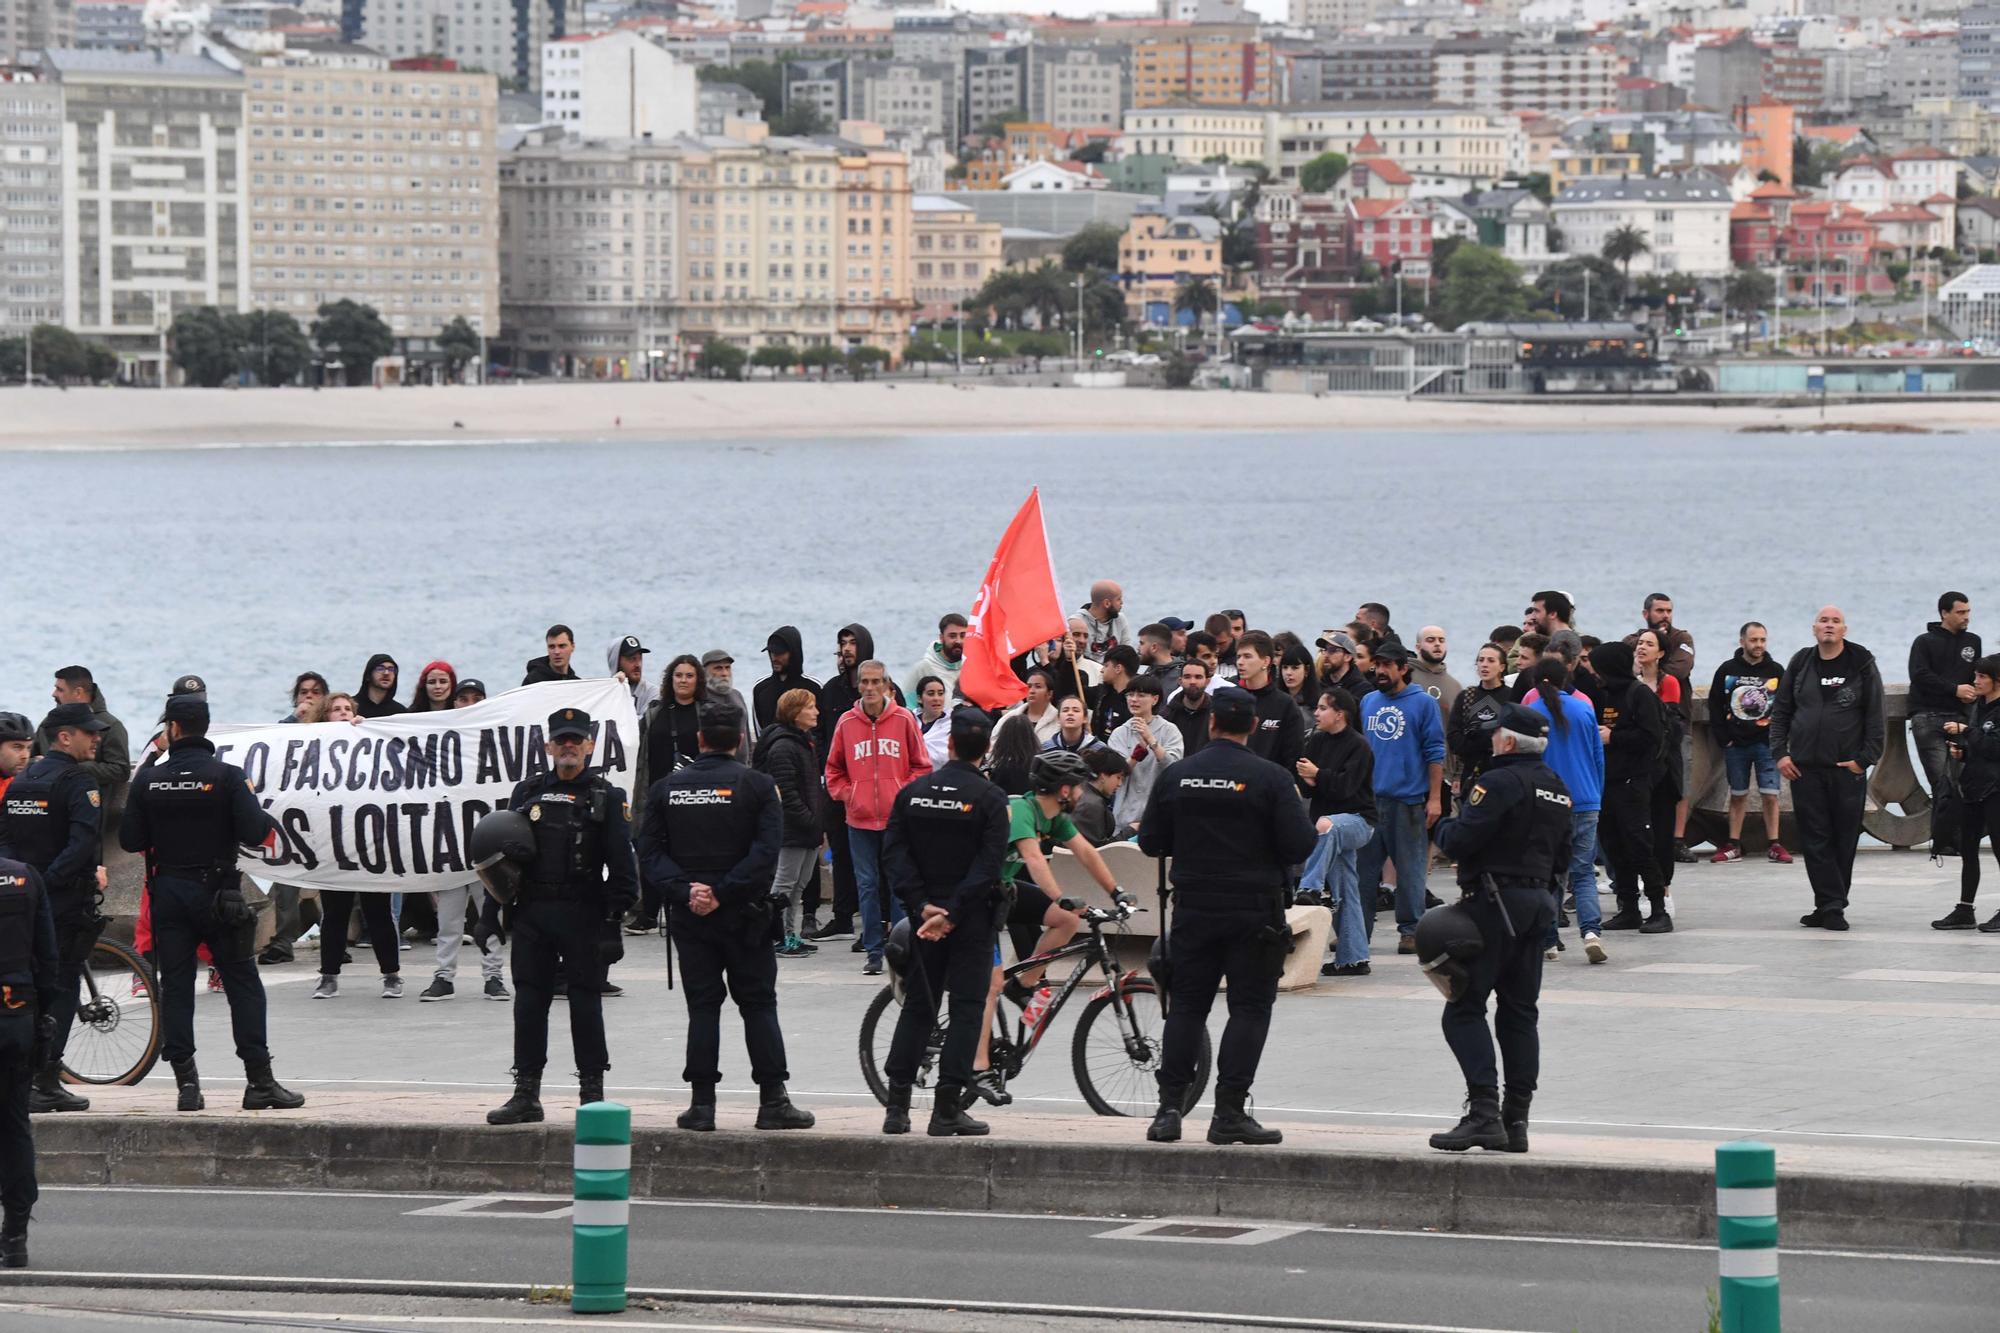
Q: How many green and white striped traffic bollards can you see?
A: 2